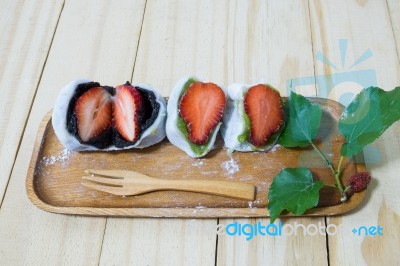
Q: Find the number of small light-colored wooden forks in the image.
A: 1